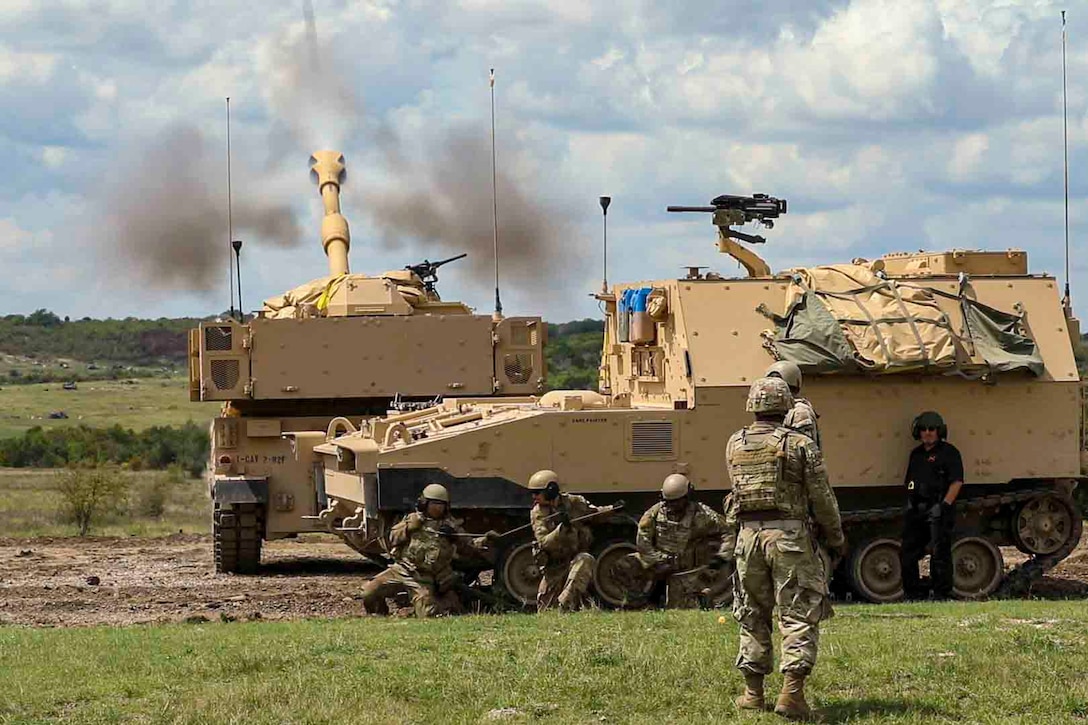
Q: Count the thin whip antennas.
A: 3